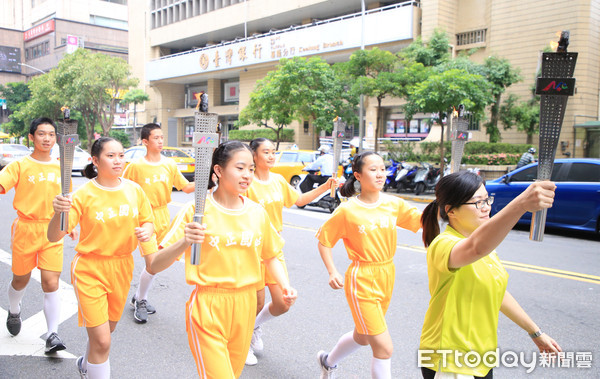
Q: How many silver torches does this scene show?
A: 5